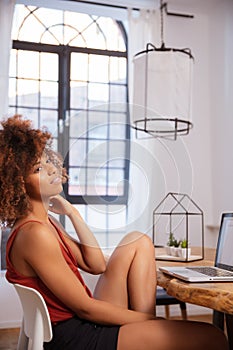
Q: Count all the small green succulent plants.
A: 3